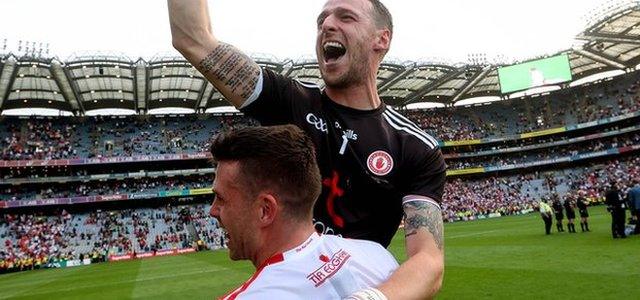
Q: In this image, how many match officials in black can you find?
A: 3